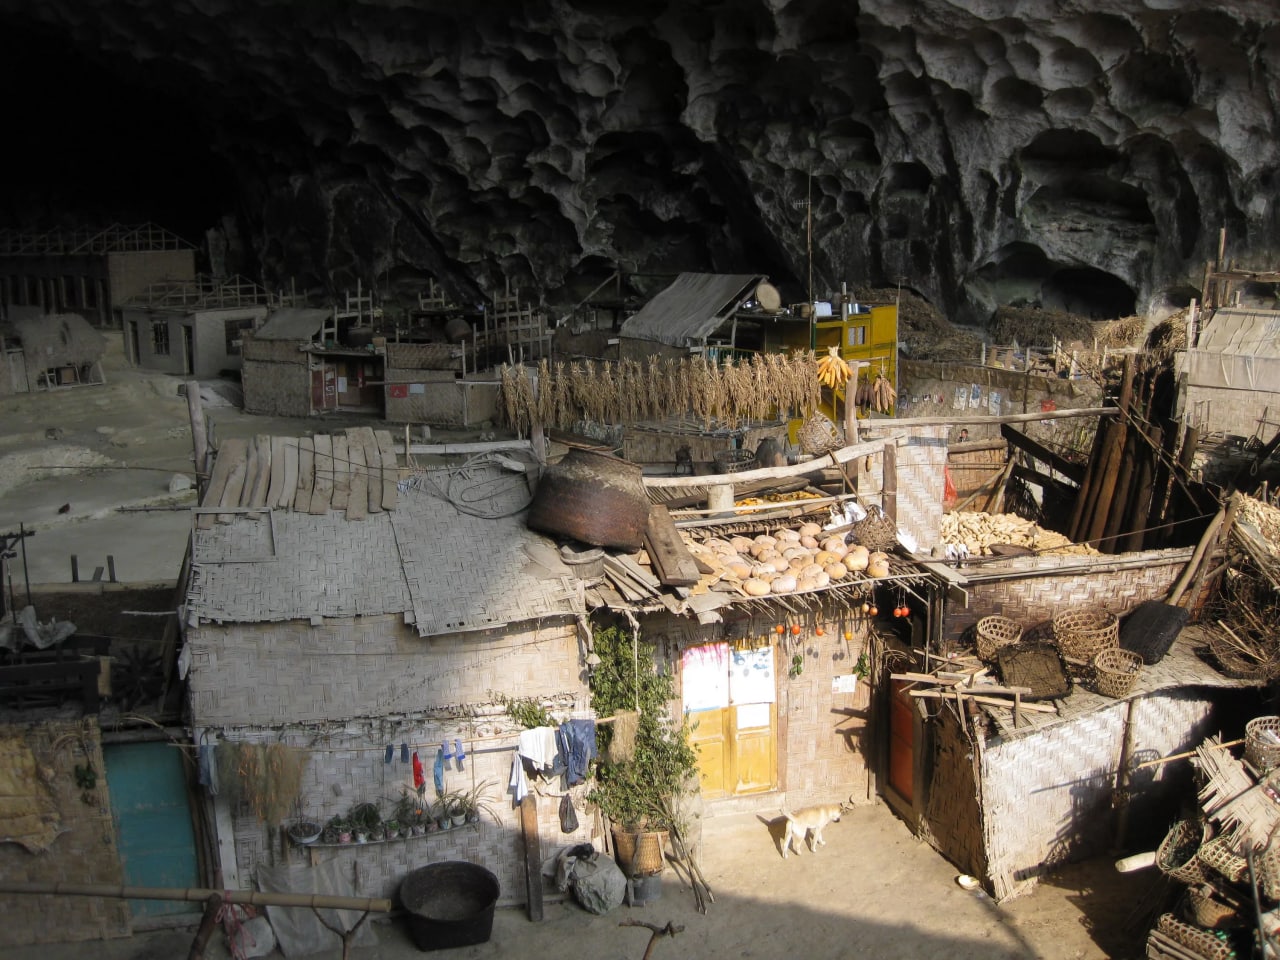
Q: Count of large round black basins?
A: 1